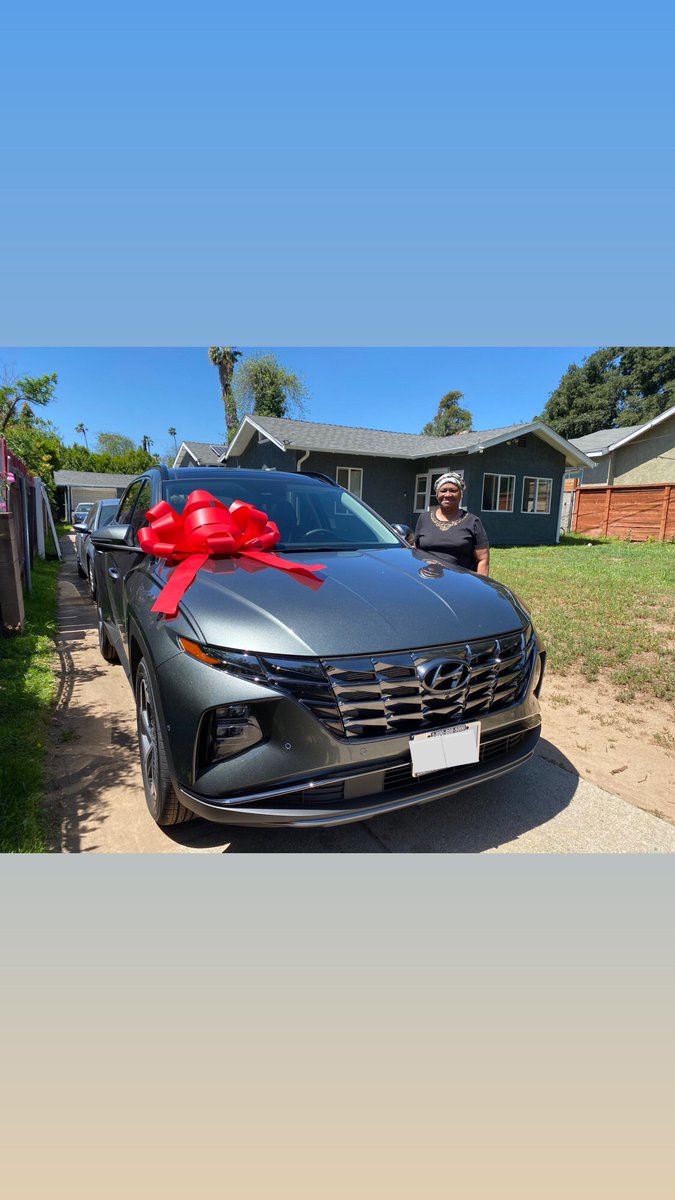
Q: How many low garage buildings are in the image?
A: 1